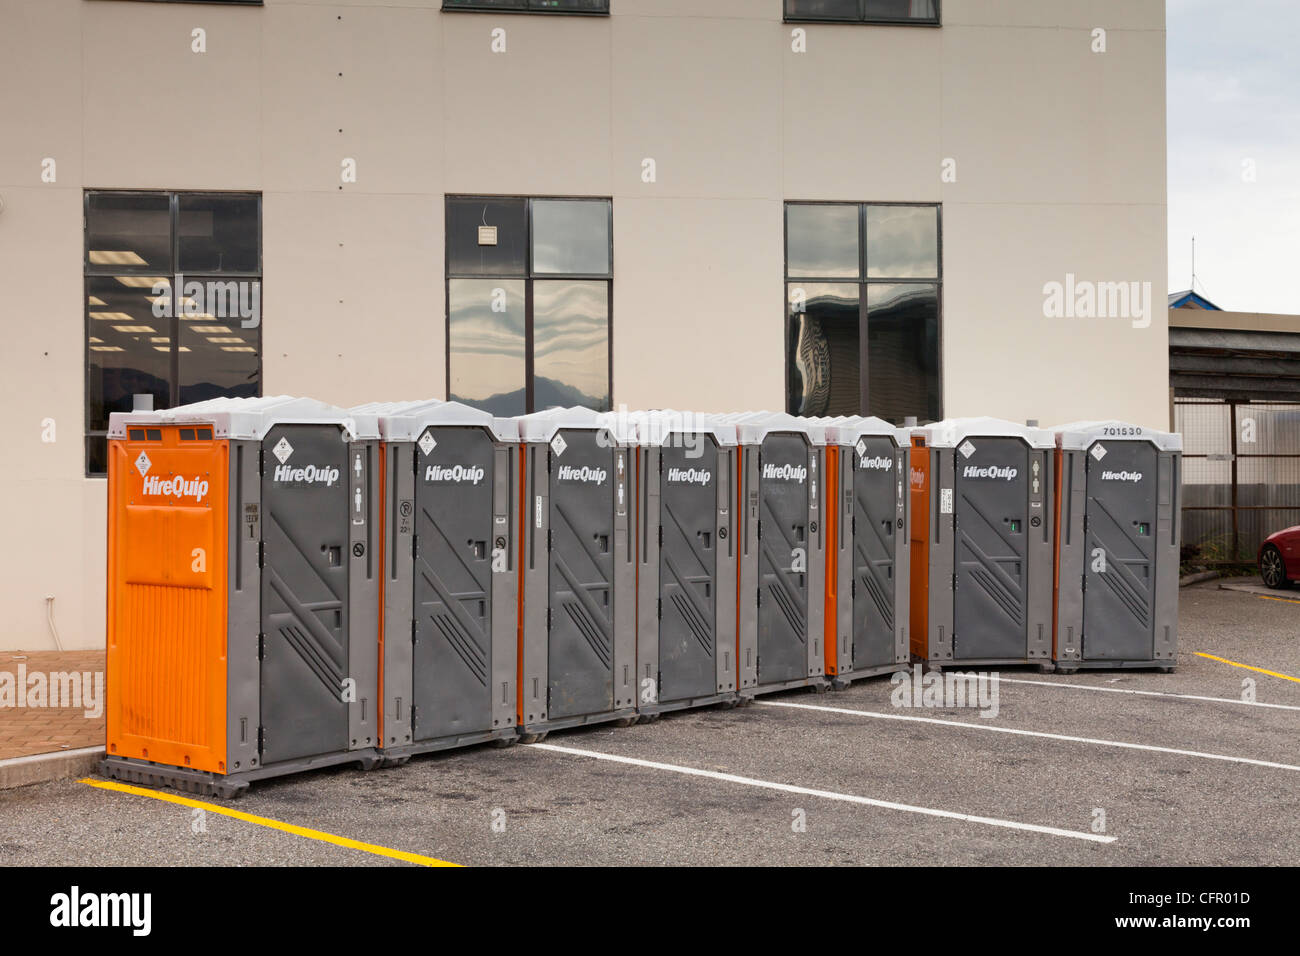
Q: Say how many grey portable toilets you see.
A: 8